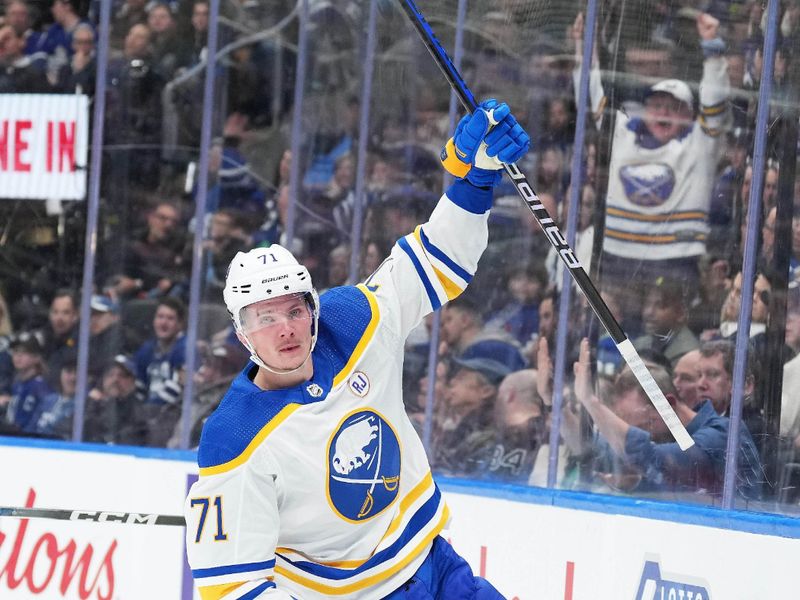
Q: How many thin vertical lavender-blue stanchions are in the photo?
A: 7